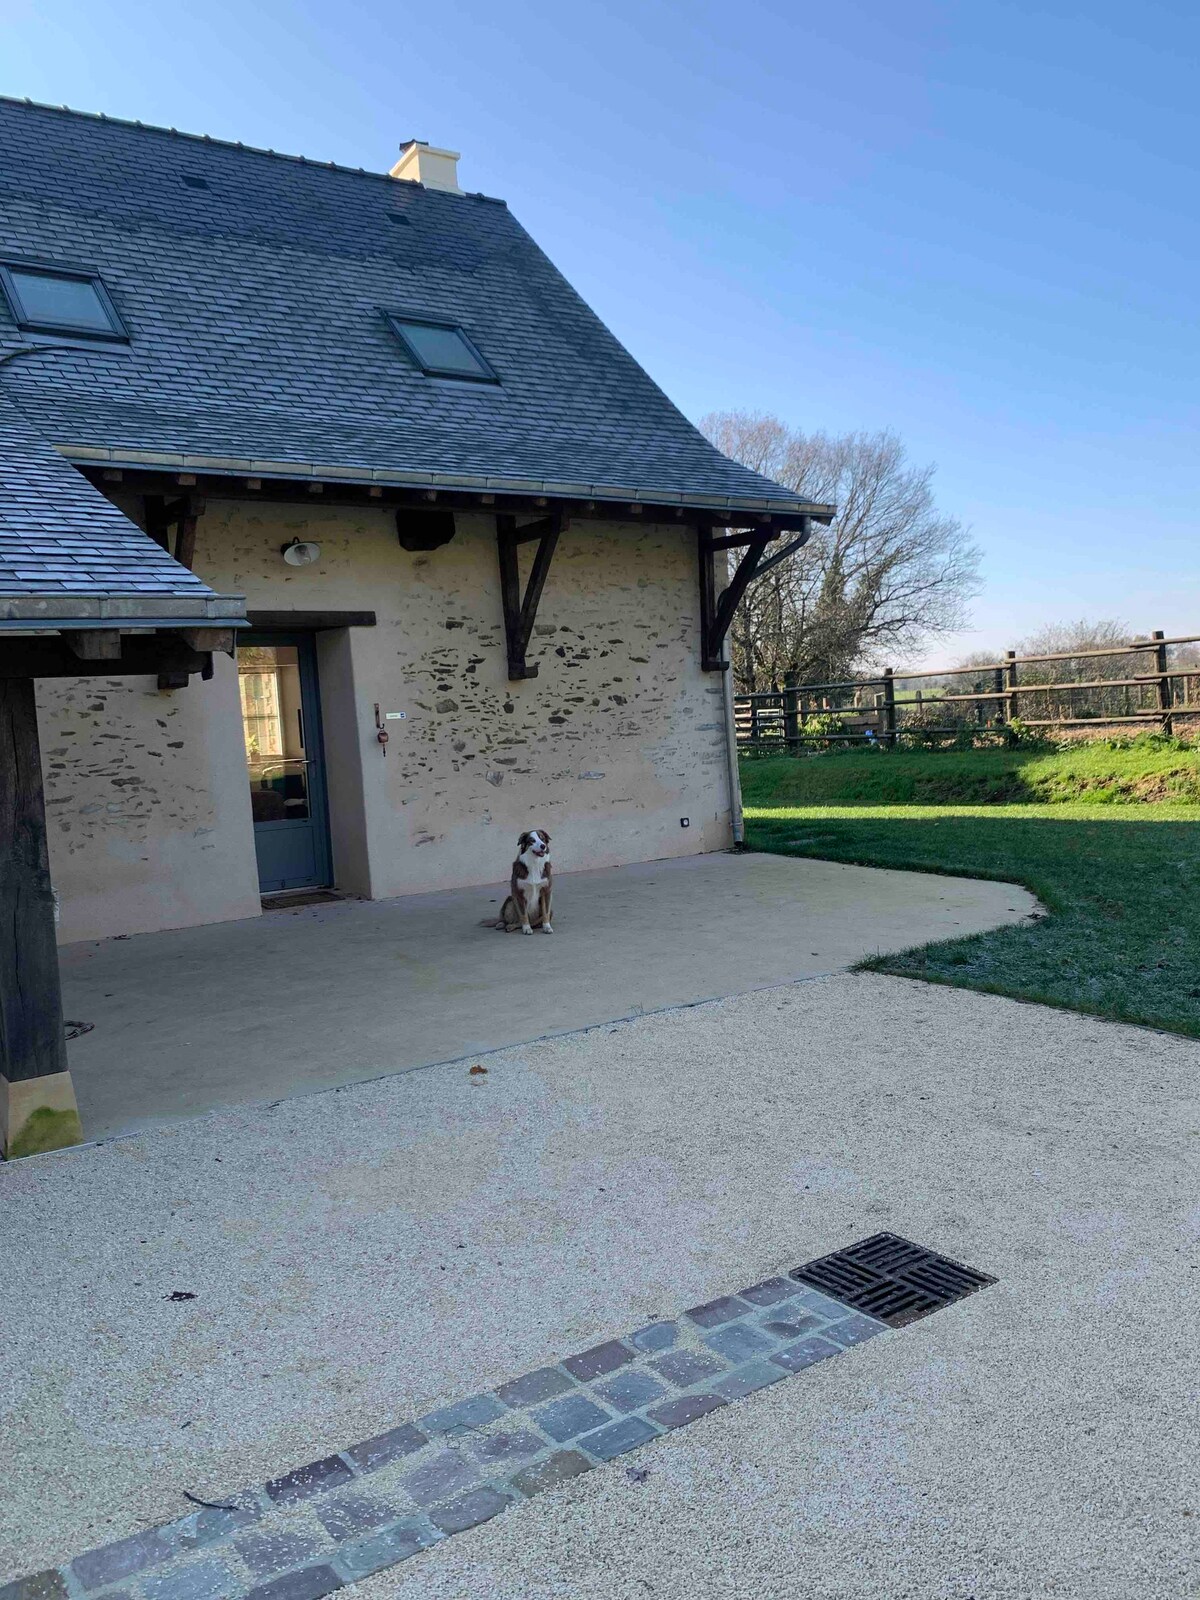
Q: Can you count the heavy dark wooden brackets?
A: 3